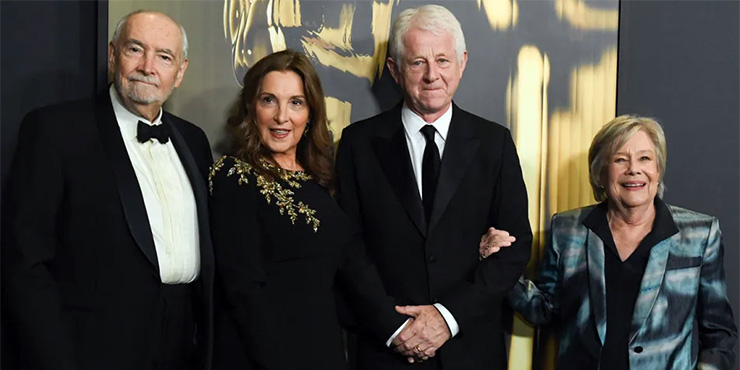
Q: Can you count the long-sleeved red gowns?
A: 0